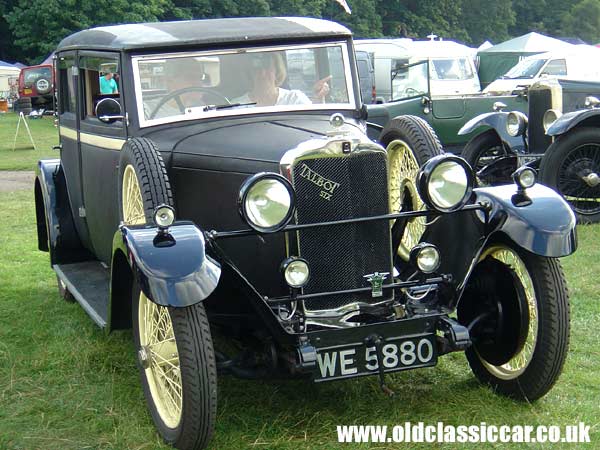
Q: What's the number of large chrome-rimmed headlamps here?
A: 2